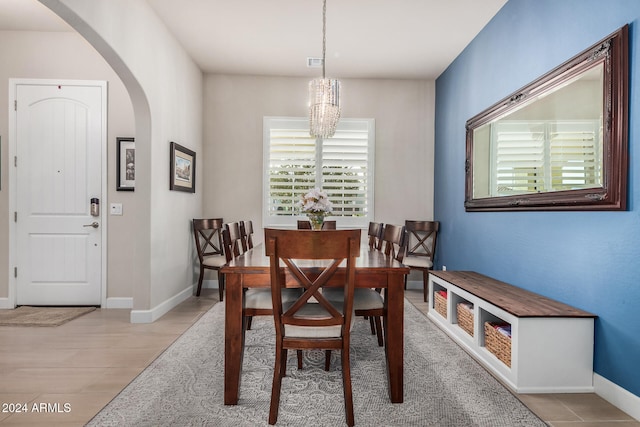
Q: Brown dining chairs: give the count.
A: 8